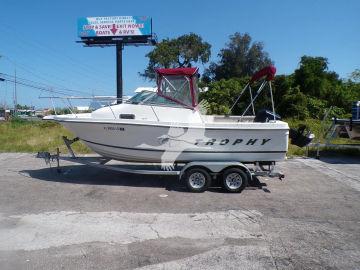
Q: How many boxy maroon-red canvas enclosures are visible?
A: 1